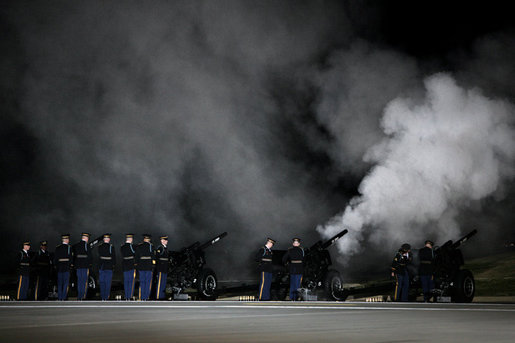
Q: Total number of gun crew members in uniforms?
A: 12